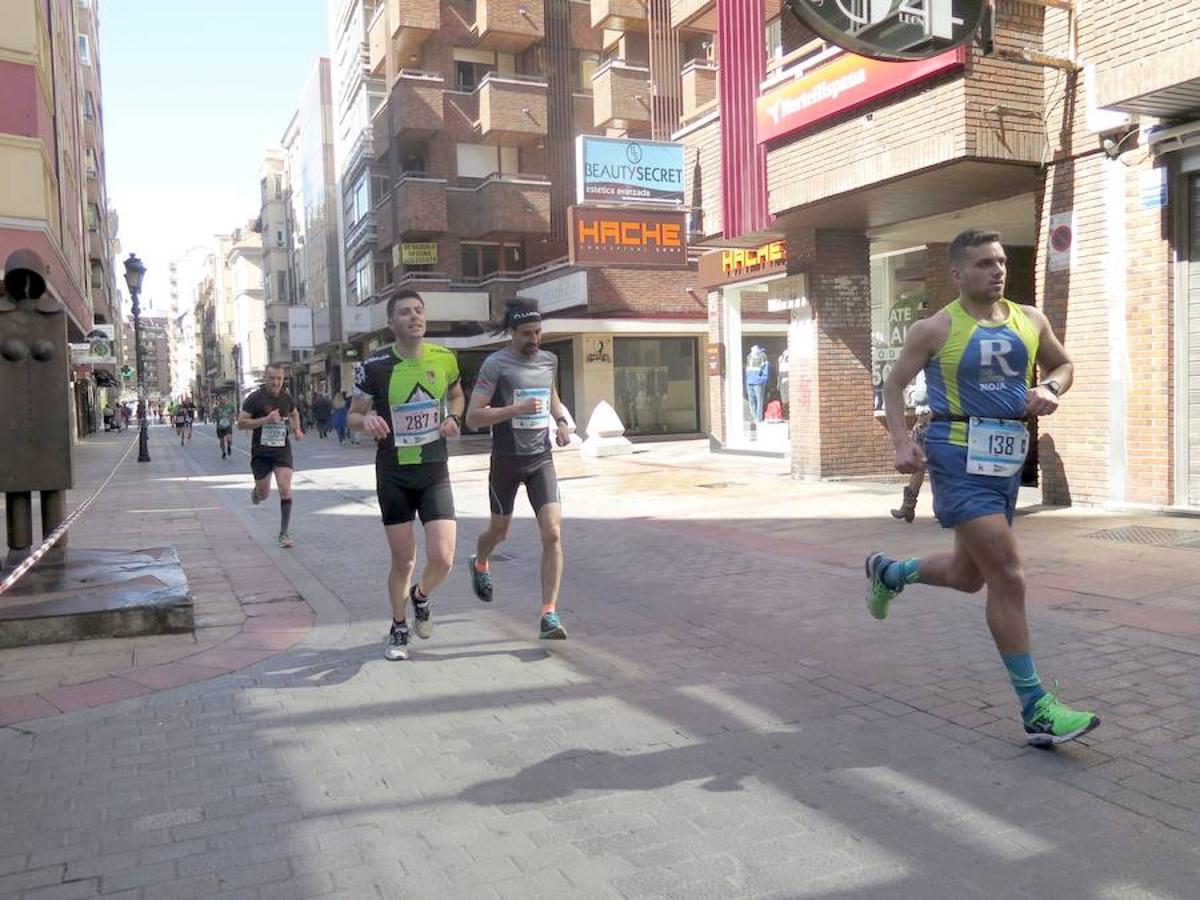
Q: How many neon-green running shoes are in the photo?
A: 2